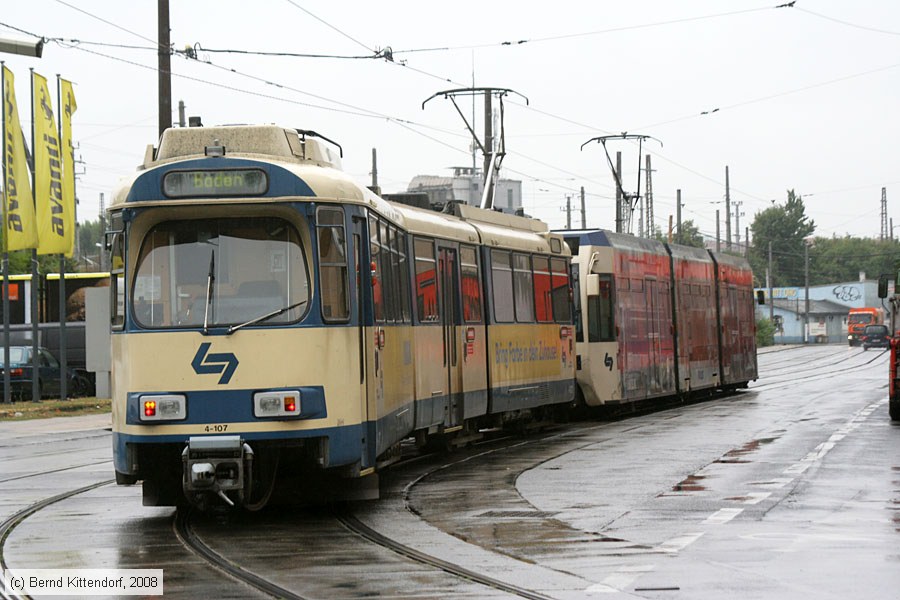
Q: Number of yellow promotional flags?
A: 3